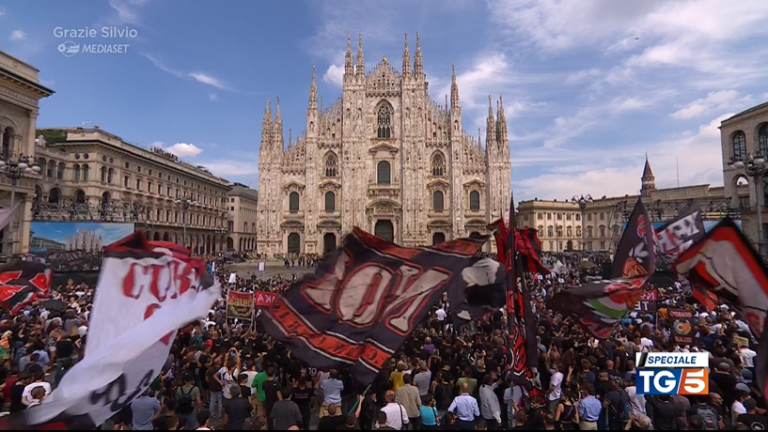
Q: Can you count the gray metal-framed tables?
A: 0